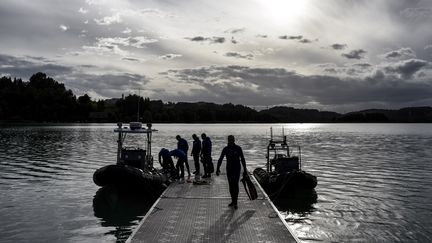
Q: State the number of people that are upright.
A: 4